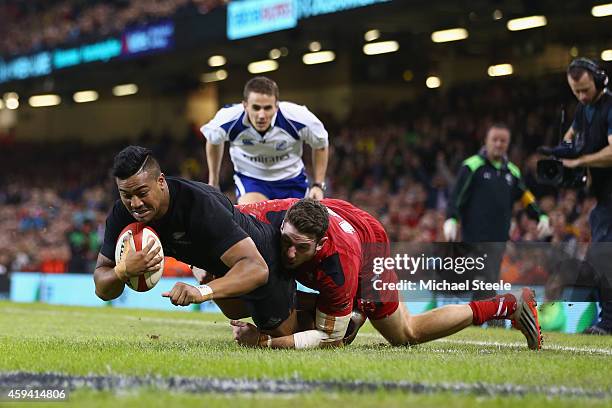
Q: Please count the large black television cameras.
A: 1